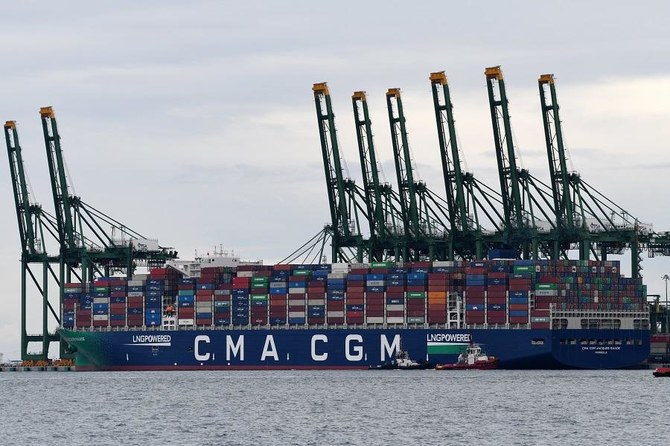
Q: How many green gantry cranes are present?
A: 8